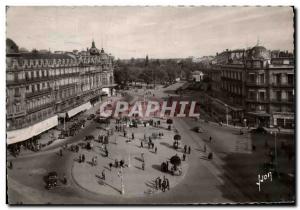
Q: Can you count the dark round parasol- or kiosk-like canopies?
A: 3